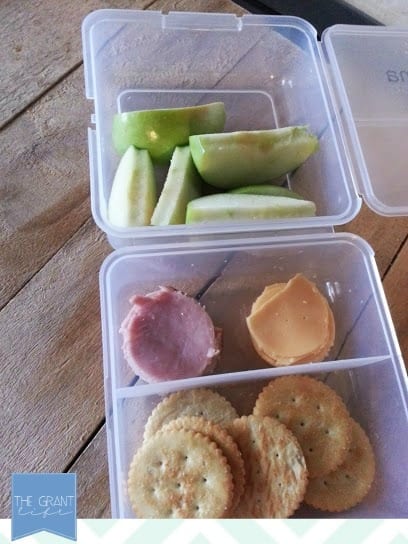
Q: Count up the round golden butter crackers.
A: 6